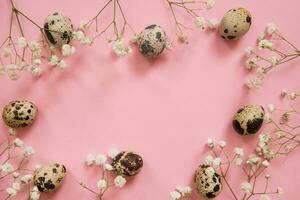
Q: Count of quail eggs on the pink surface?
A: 8